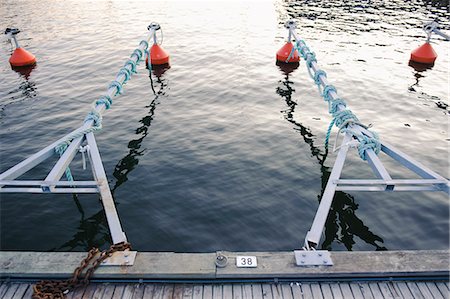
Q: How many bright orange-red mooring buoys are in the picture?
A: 4